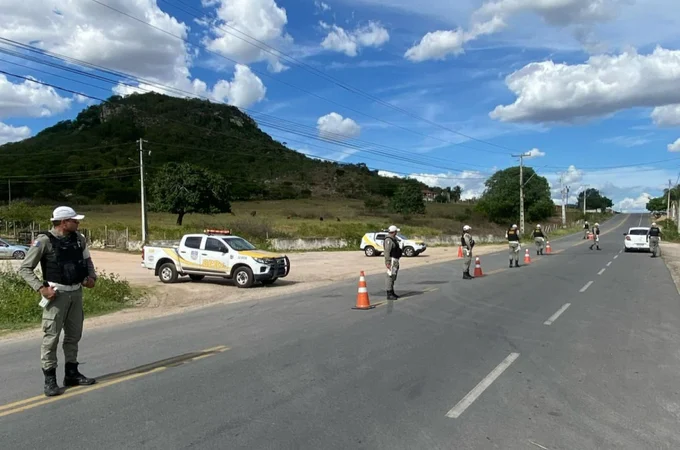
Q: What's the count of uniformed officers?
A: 8